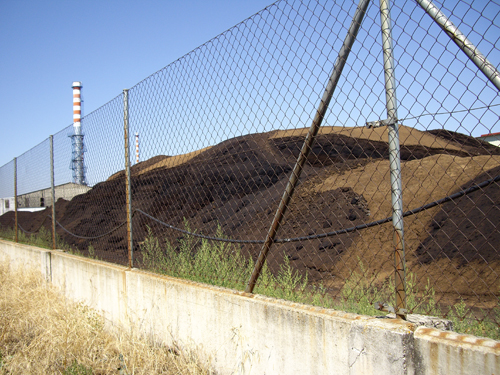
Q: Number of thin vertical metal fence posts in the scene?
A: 4